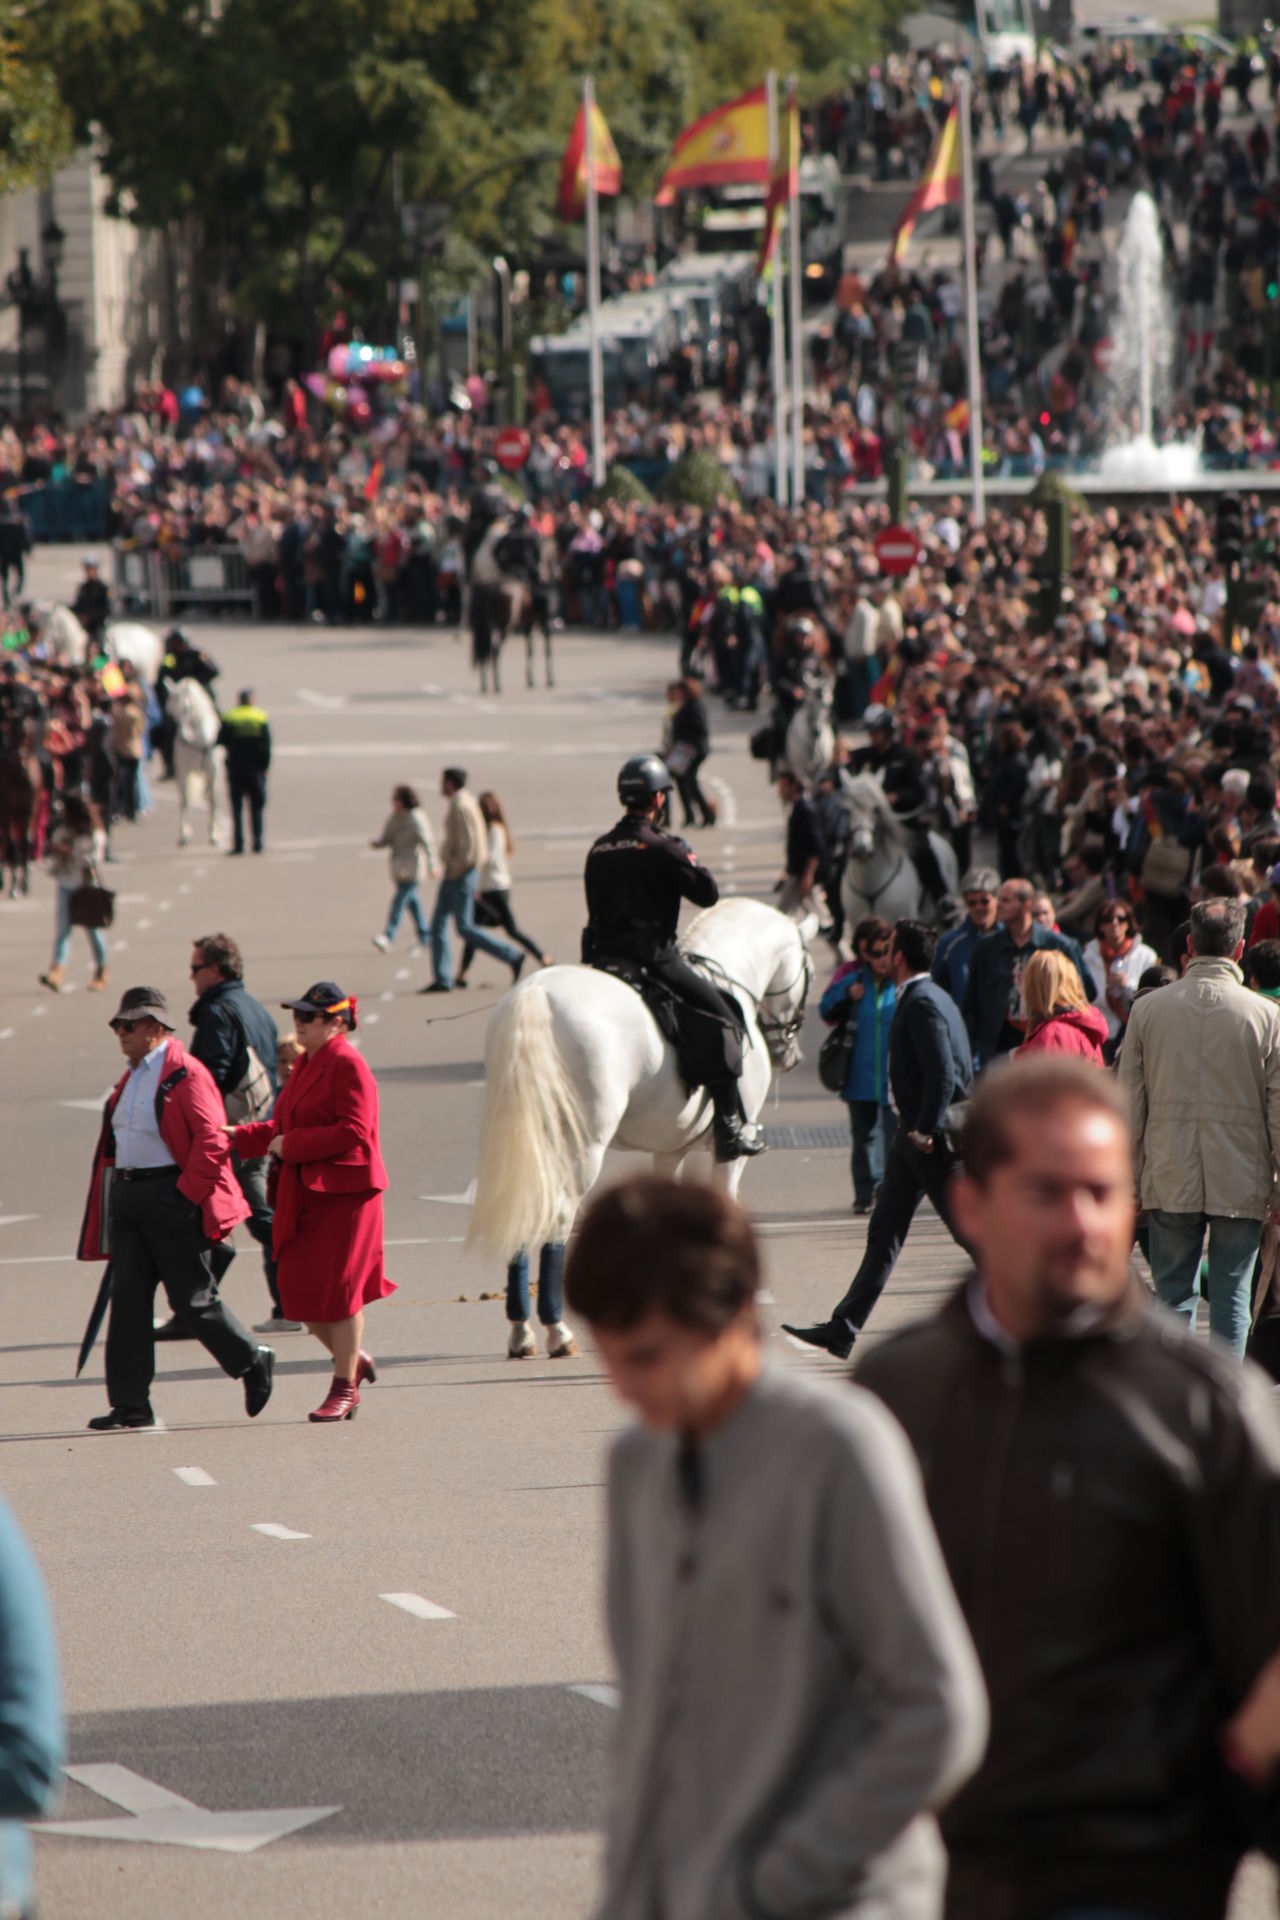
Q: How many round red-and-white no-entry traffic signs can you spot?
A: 2